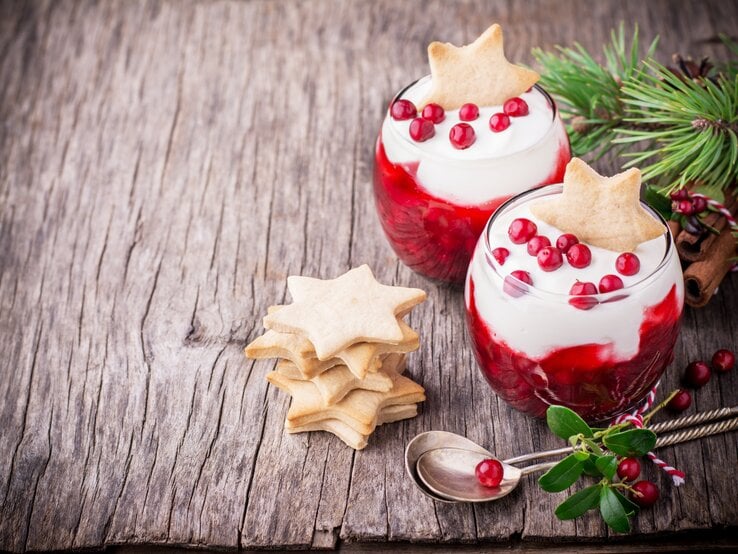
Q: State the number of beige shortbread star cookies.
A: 8